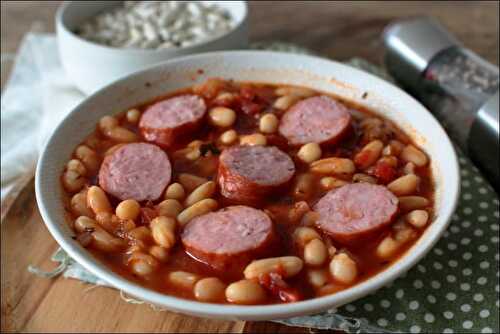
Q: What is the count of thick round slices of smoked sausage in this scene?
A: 6